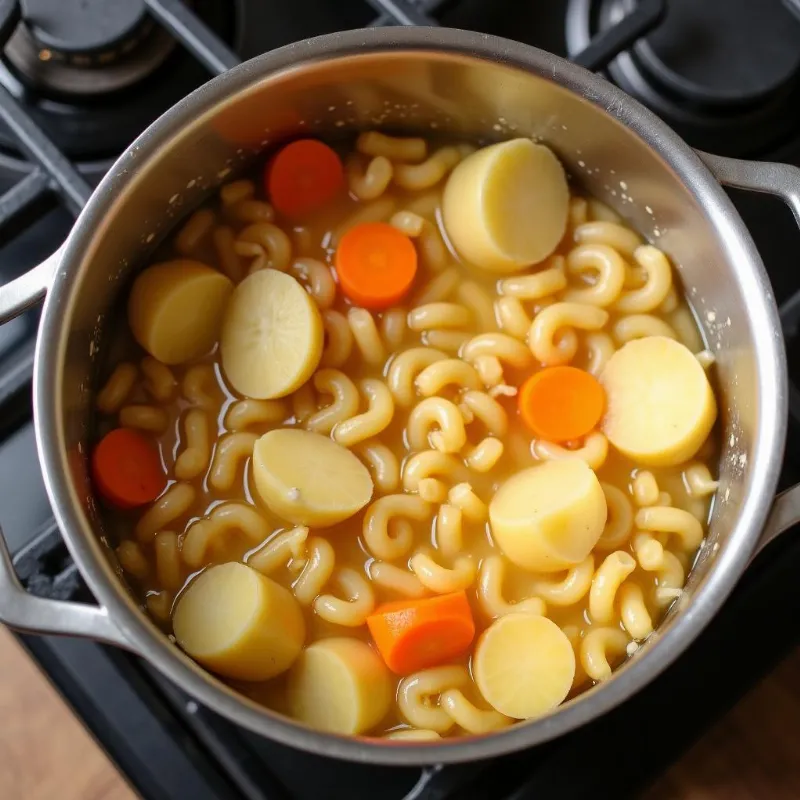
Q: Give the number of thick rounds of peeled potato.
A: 9